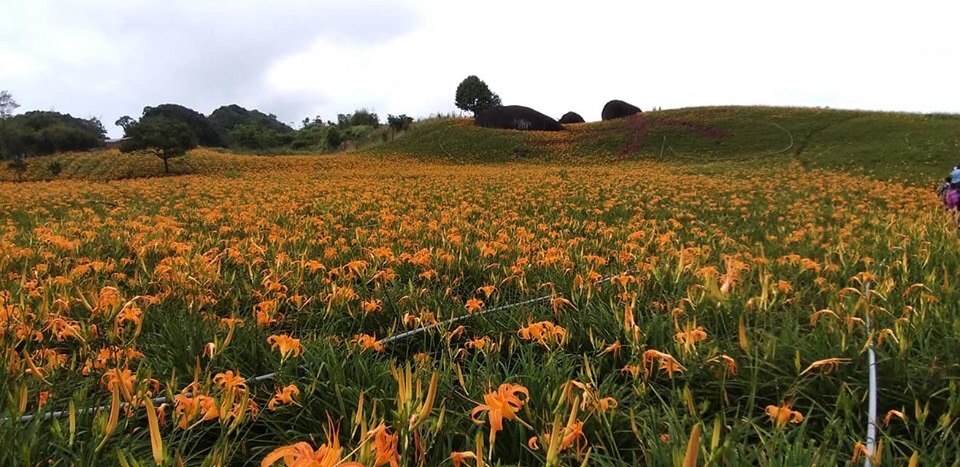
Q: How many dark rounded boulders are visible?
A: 3